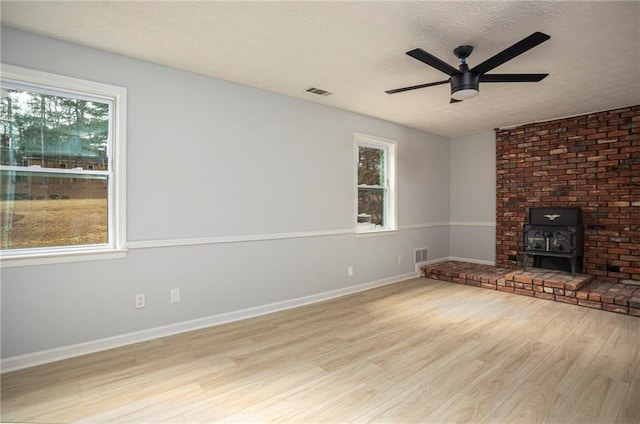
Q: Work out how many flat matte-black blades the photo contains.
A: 5